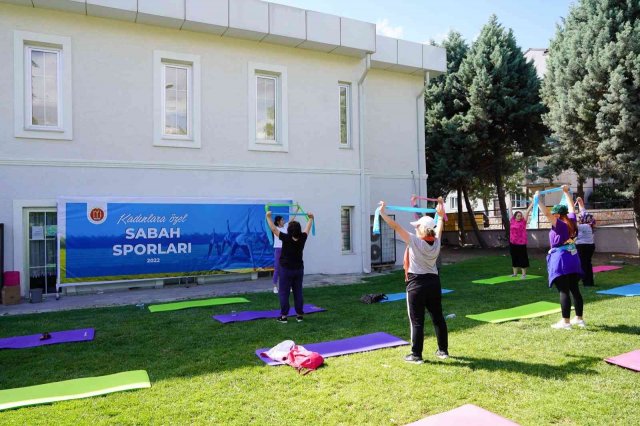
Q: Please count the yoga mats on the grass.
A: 12